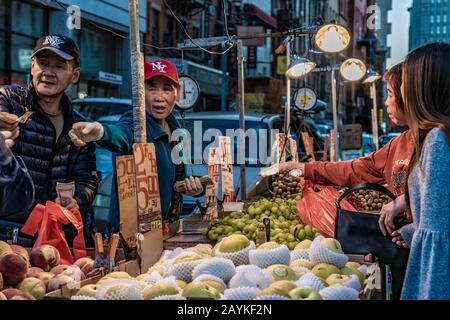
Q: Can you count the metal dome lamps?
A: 4